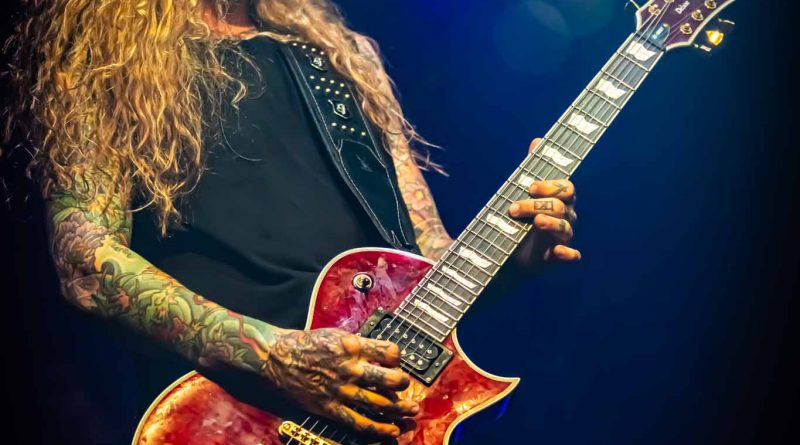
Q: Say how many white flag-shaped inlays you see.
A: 10